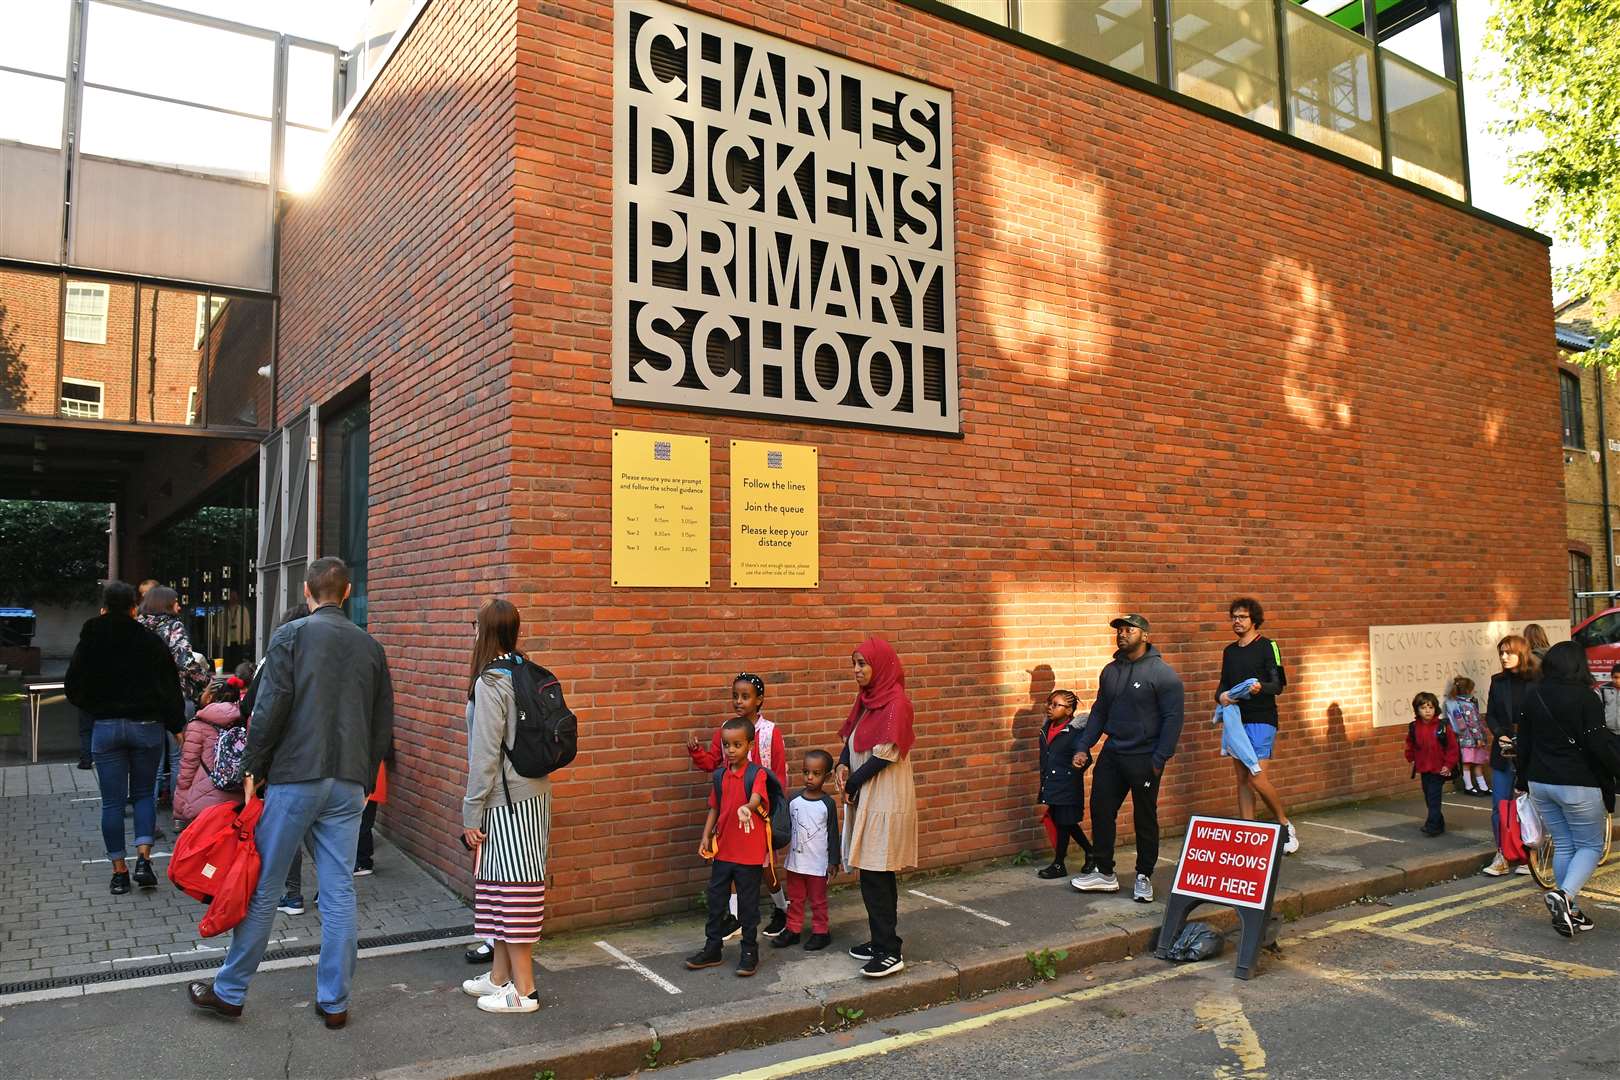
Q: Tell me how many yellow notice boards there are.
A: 2